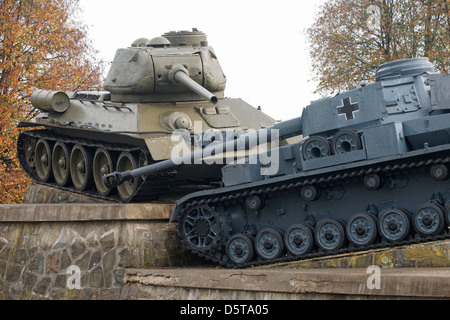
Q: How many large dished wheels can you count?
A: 5